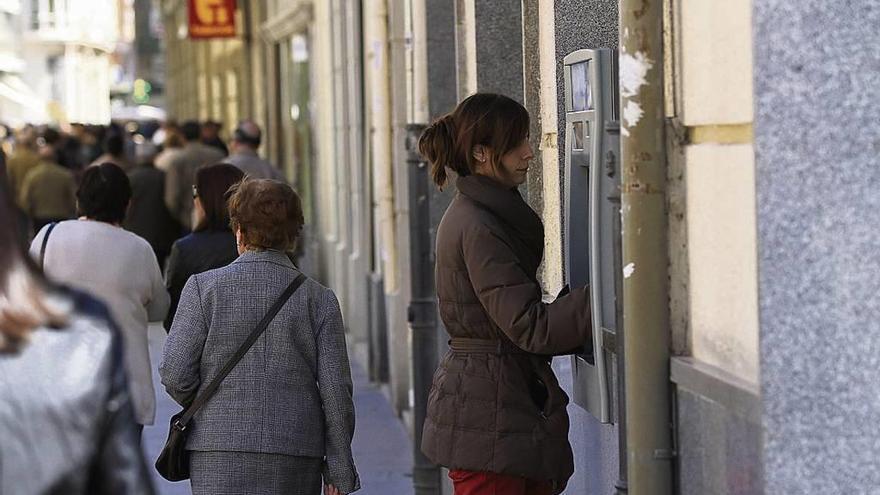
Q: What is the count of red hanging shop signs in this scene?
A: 1